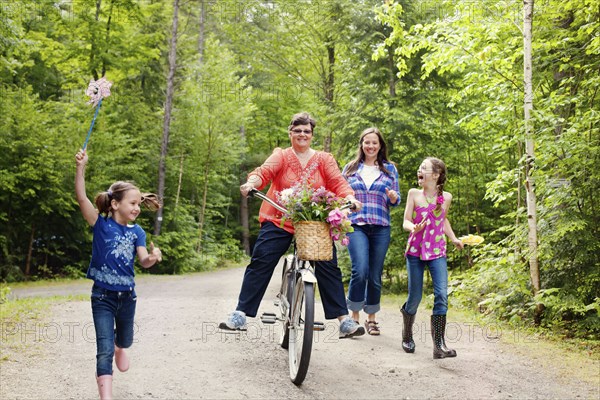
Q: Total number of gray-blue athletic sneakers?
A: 2